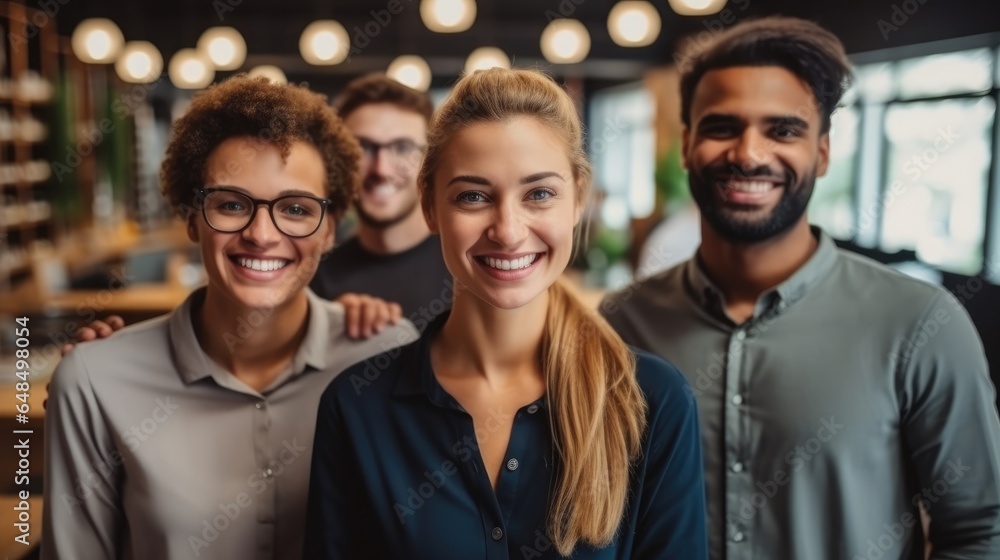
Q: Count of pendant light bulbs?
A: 12